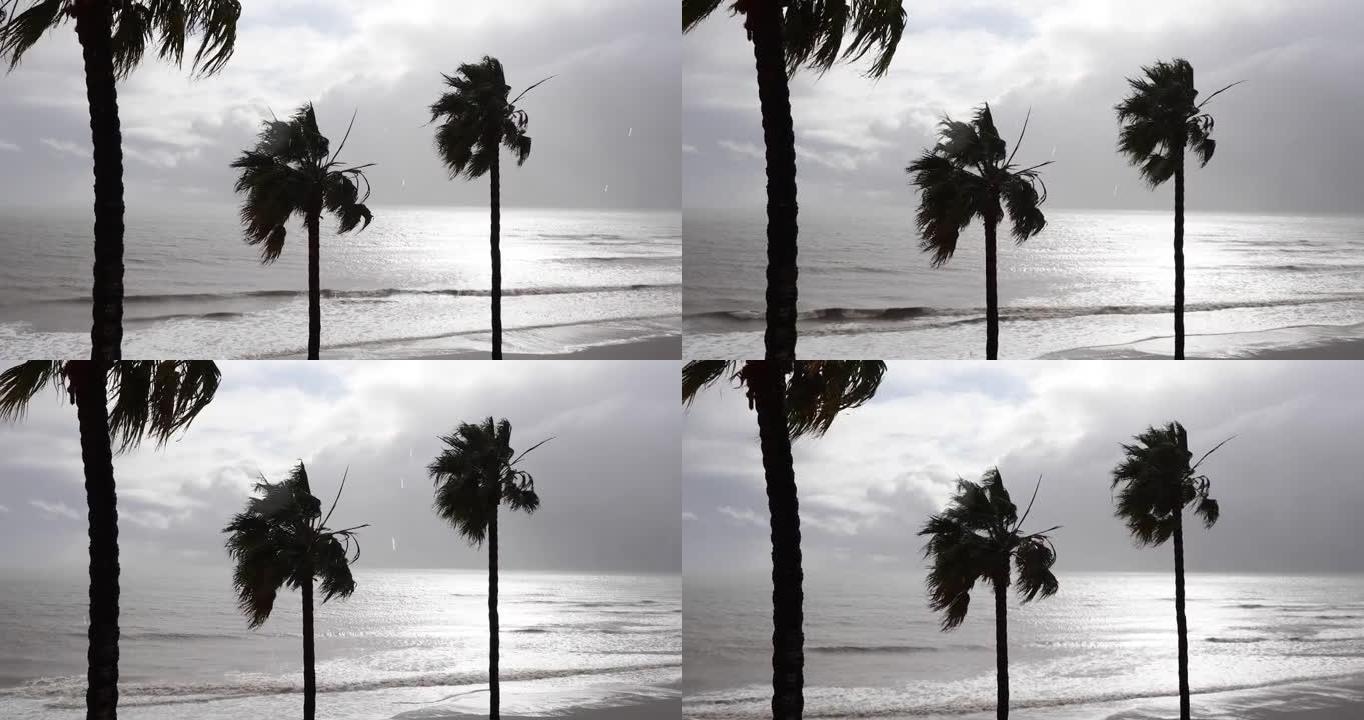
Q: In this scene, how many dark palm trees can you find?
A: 12